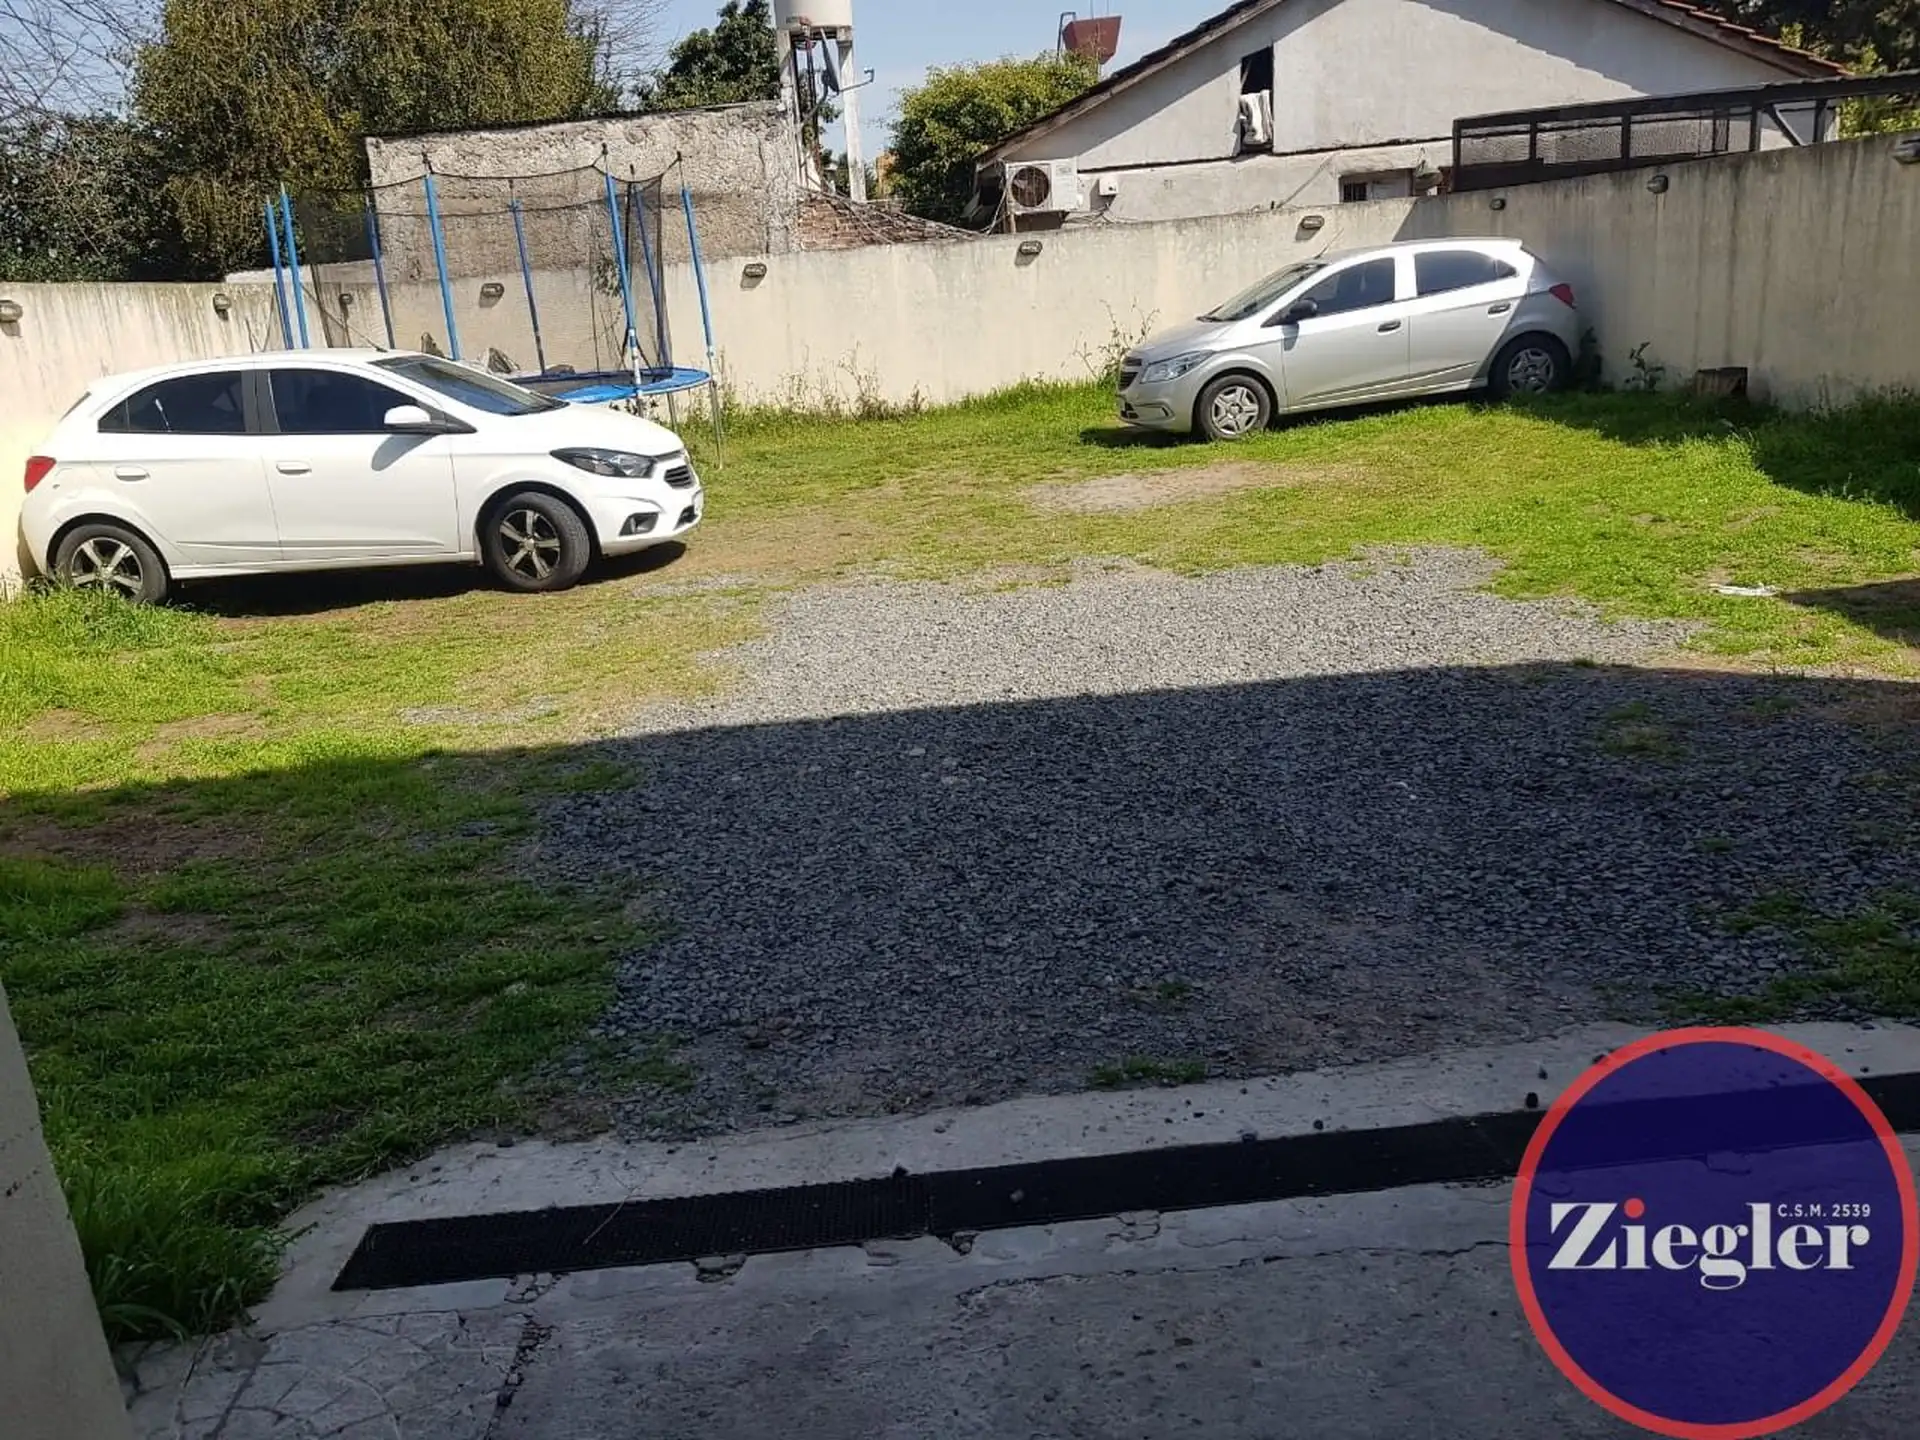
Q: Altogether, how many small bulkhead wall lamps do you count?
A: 10